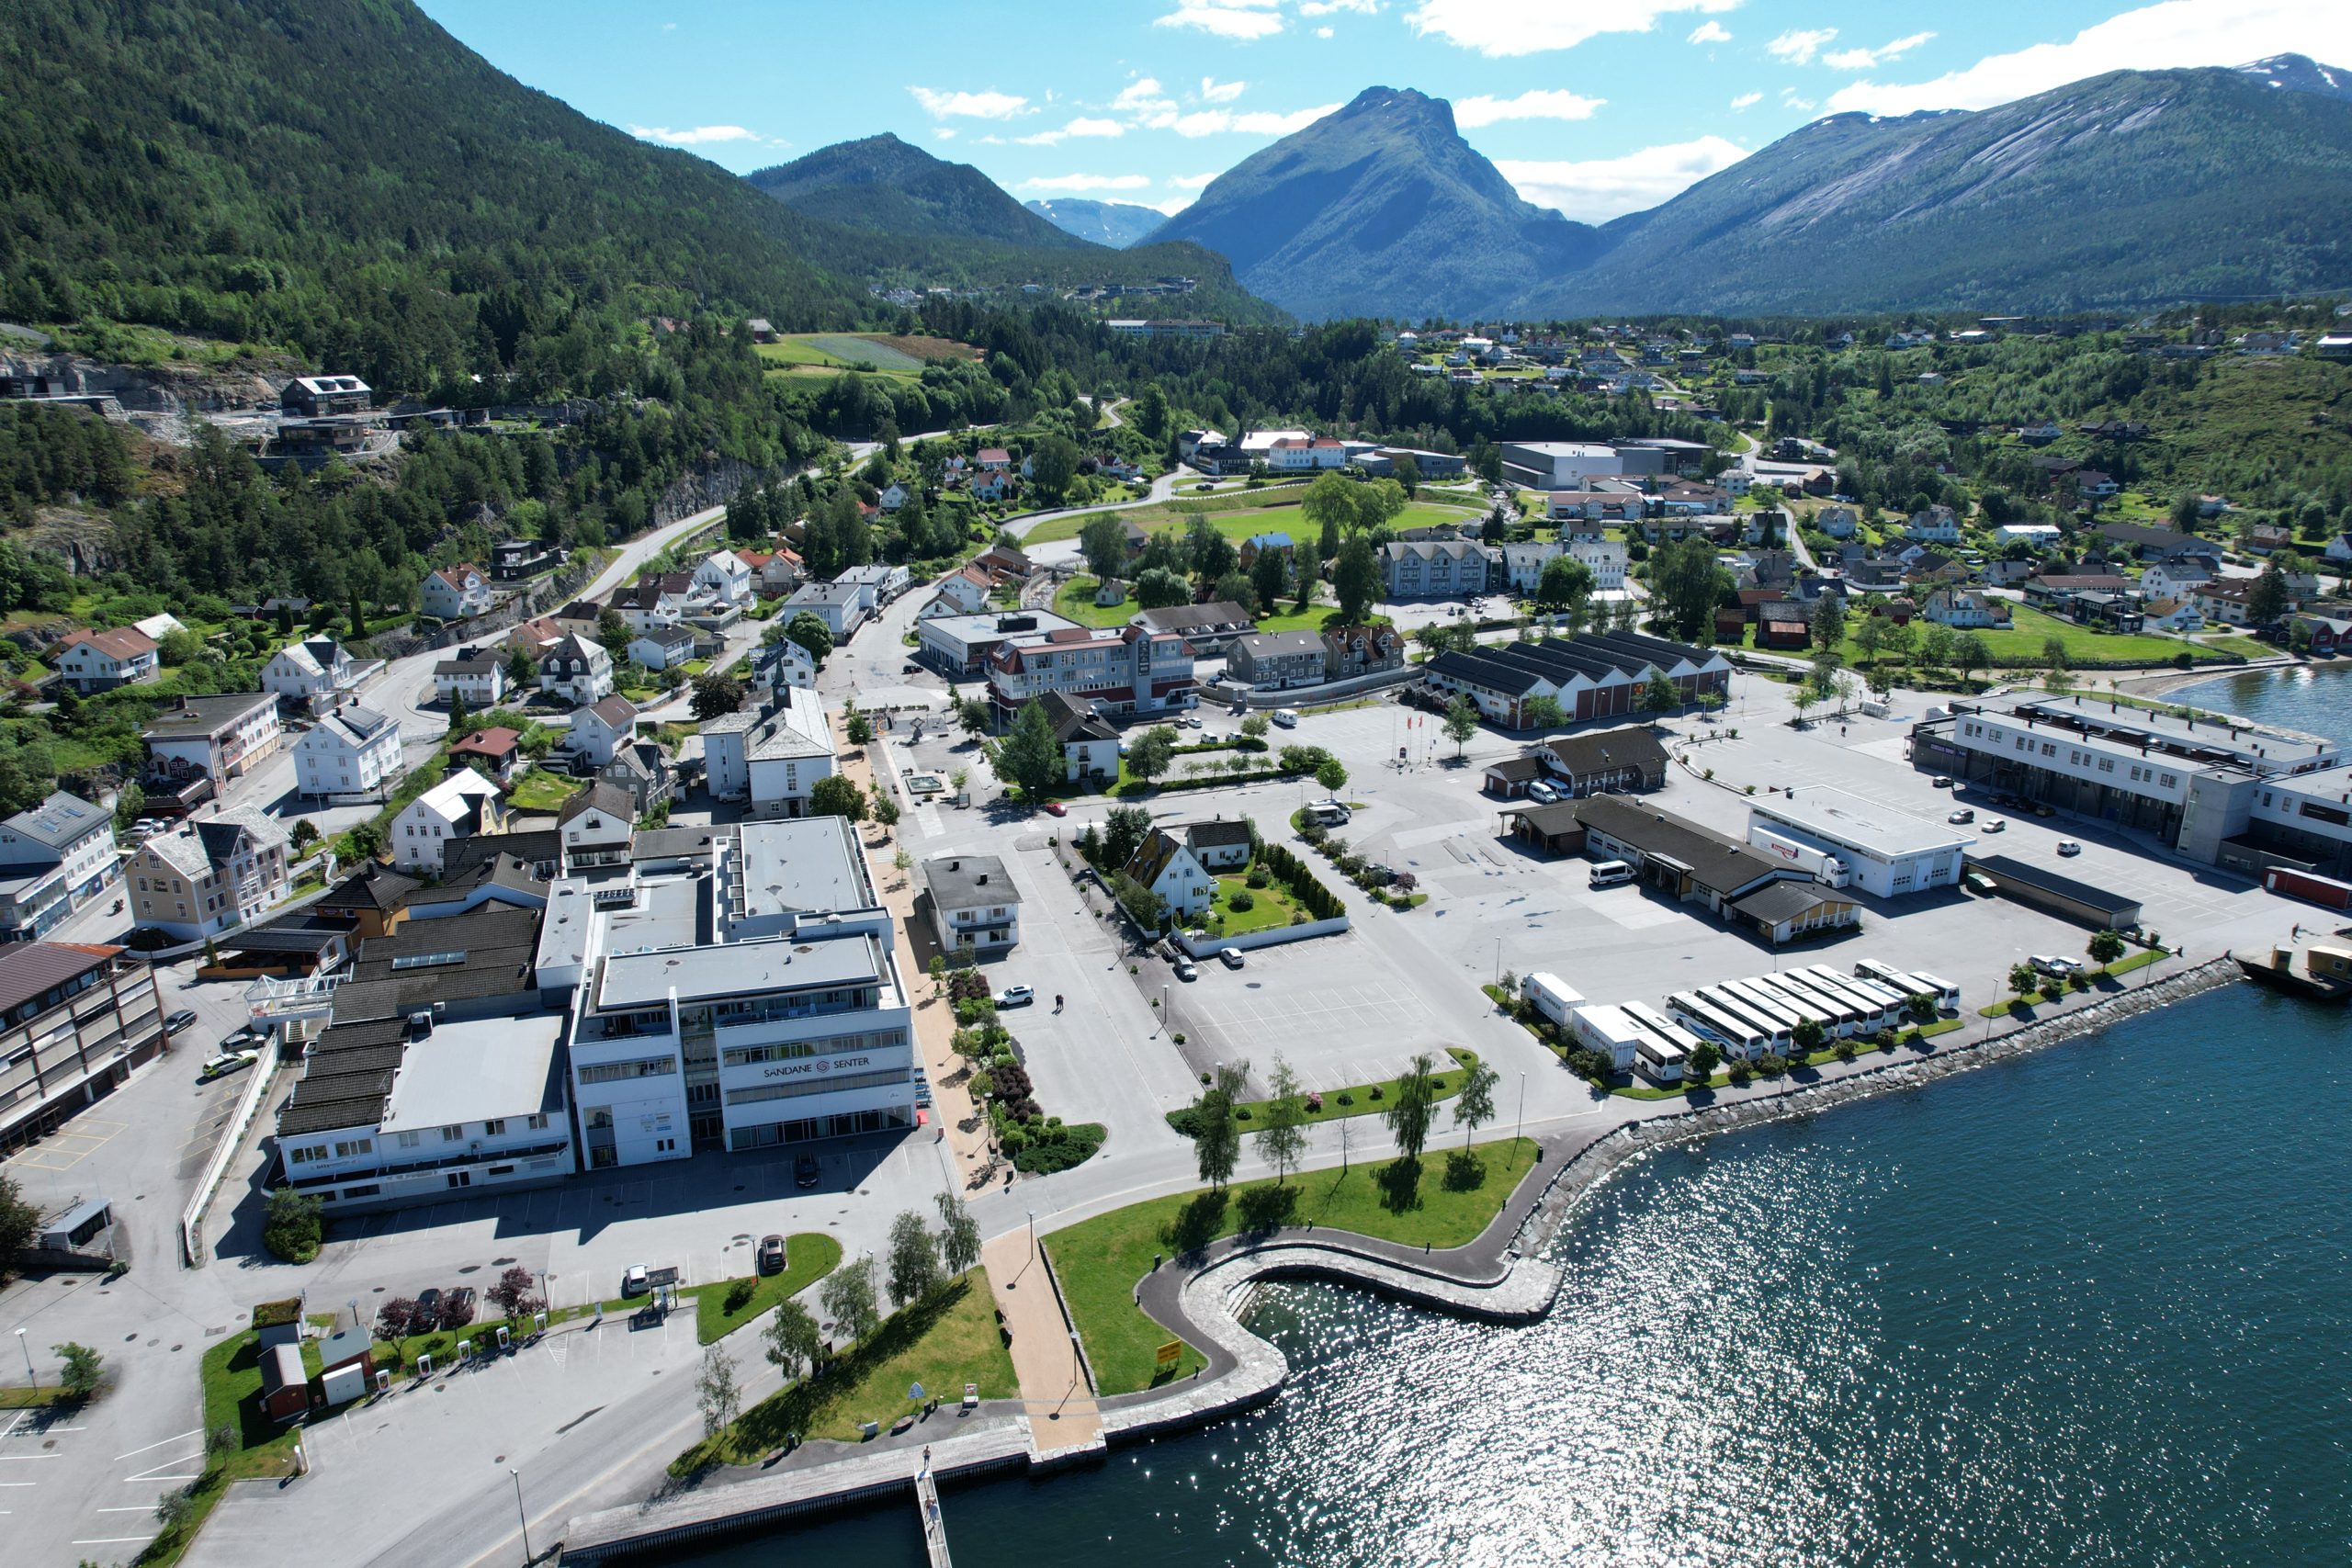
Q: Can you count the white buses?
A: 12